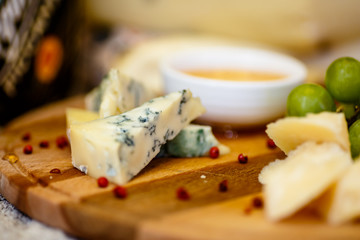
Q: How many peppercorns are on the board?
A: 12